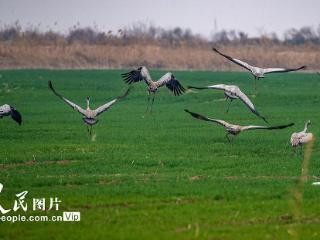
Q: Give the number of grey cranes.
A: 7